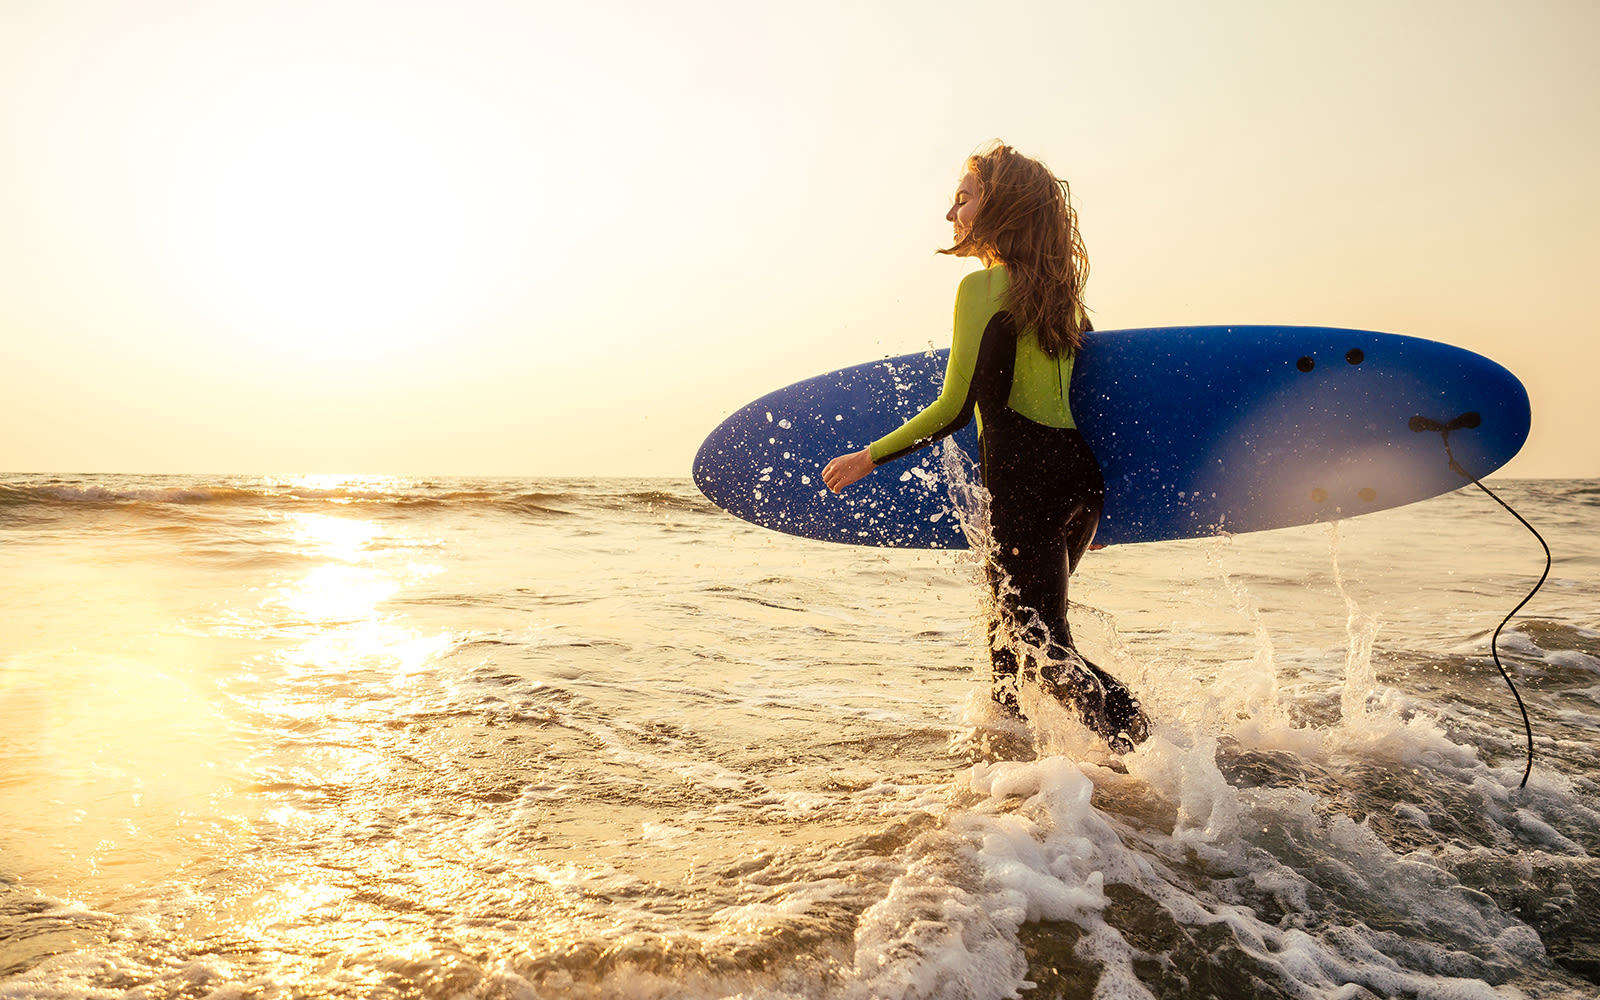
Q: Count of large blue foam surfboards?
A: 1